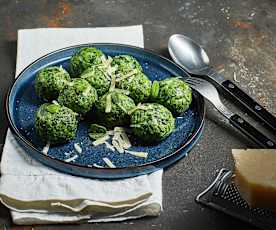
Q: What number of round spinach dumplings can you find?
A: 10